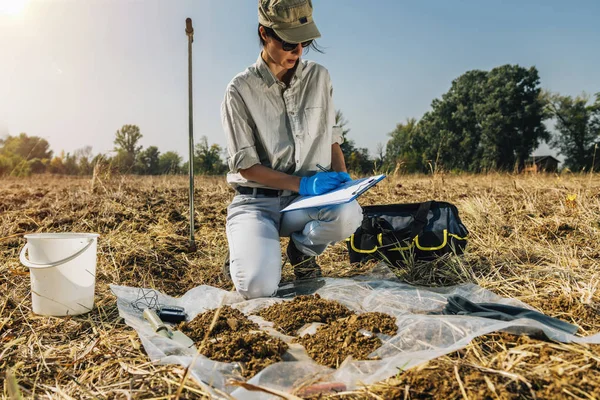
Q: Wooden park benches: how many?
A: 0